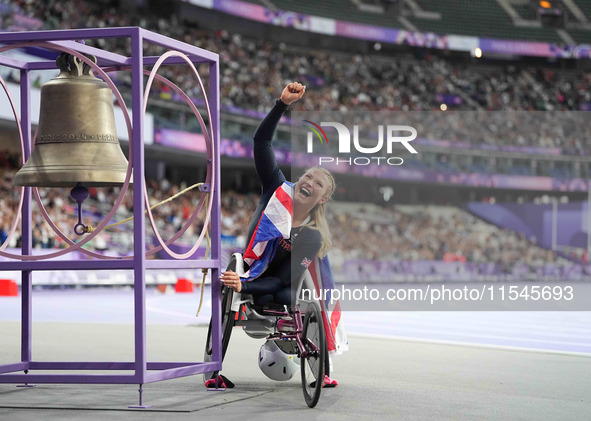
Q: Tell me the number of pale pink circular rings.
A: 4